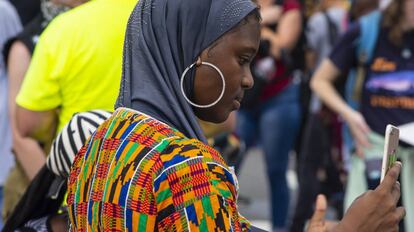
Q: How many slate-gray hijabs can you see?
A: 1